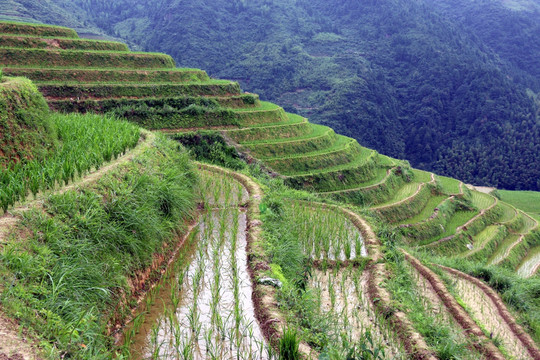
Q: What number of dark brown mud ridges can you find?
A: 4